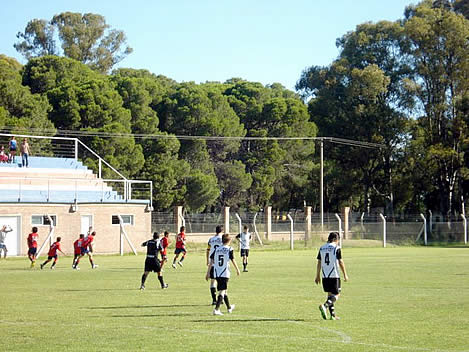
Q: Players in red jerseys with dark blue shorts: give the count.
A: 6